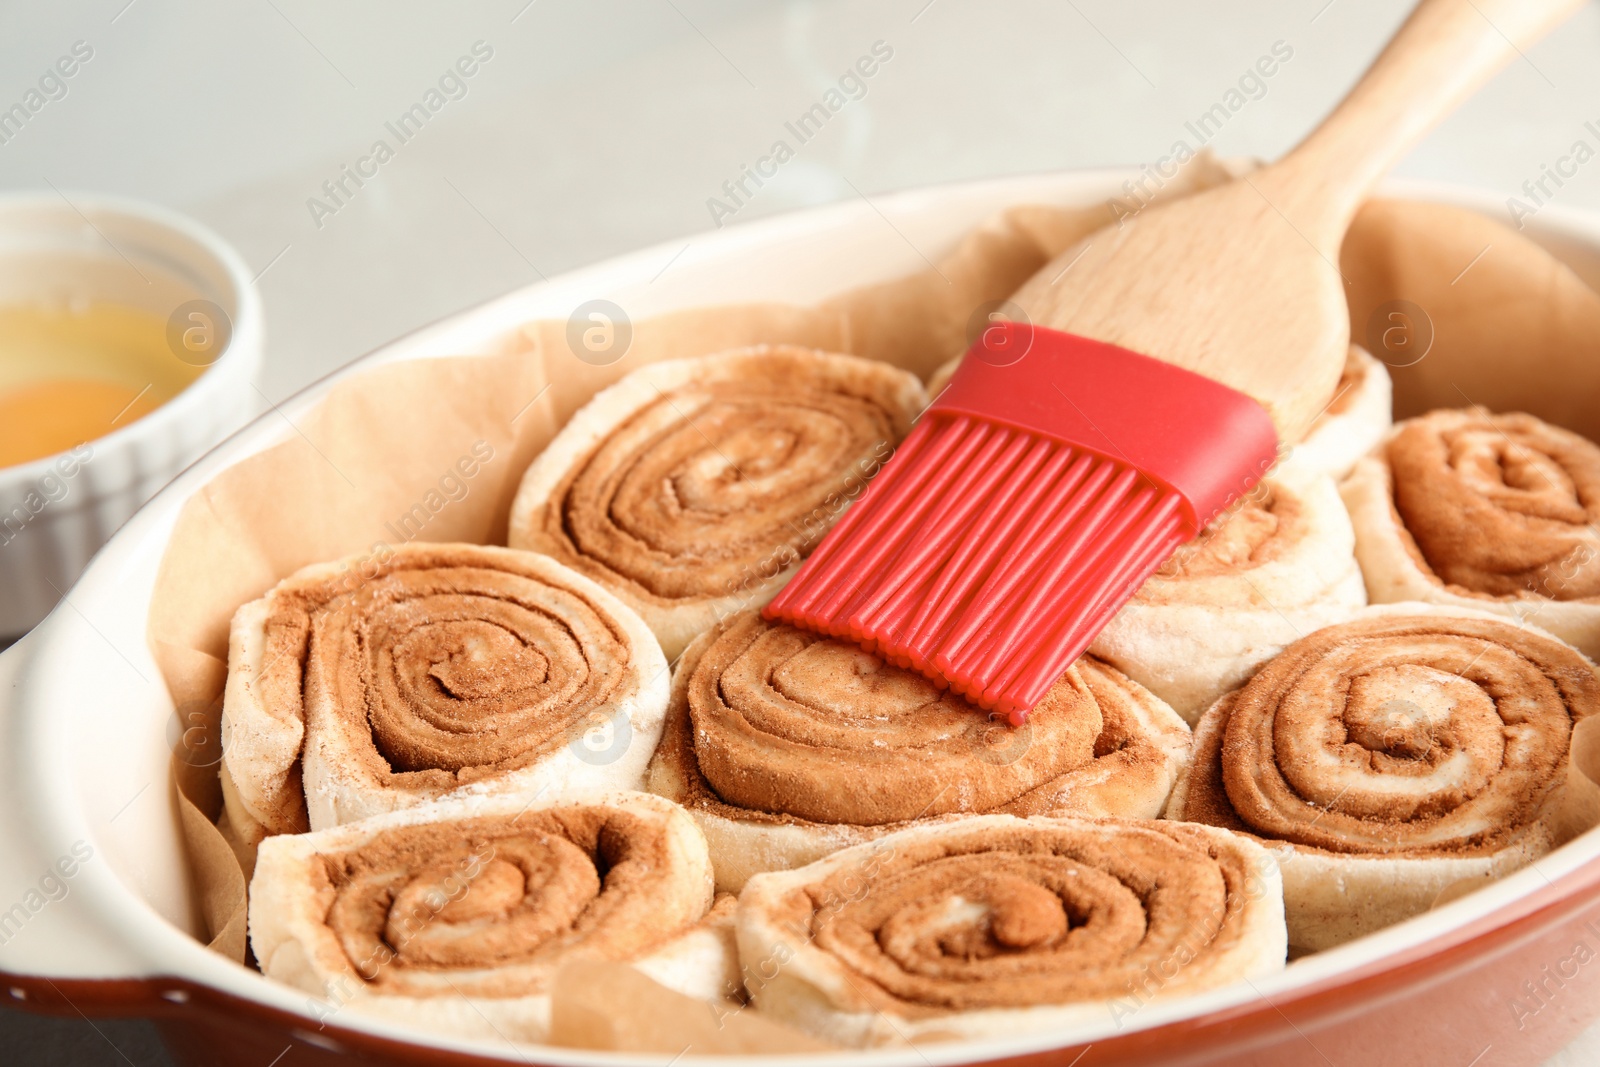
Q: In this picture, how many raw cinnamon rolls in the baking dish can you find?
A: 9